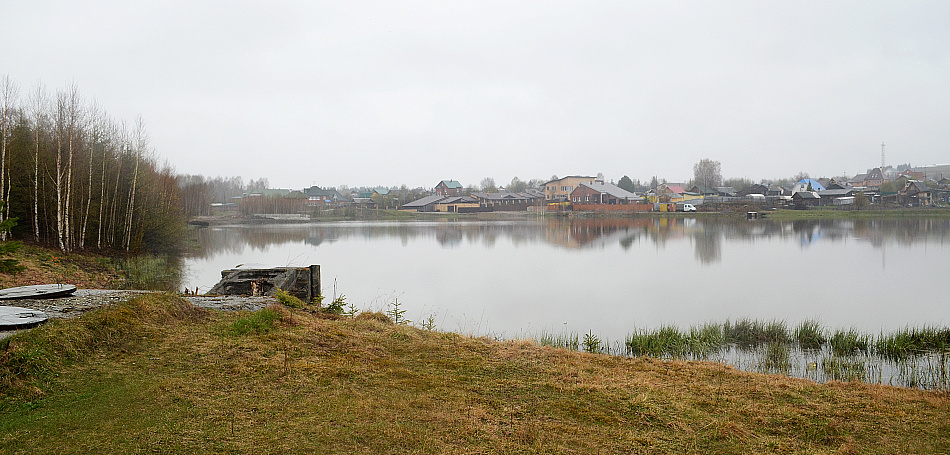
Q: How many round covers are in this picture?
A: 2